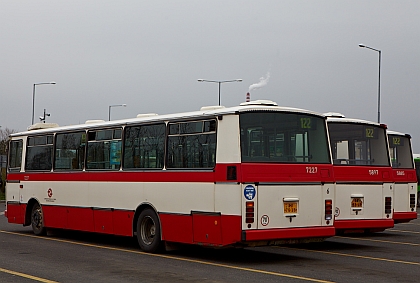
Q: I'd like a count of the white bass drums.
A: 0